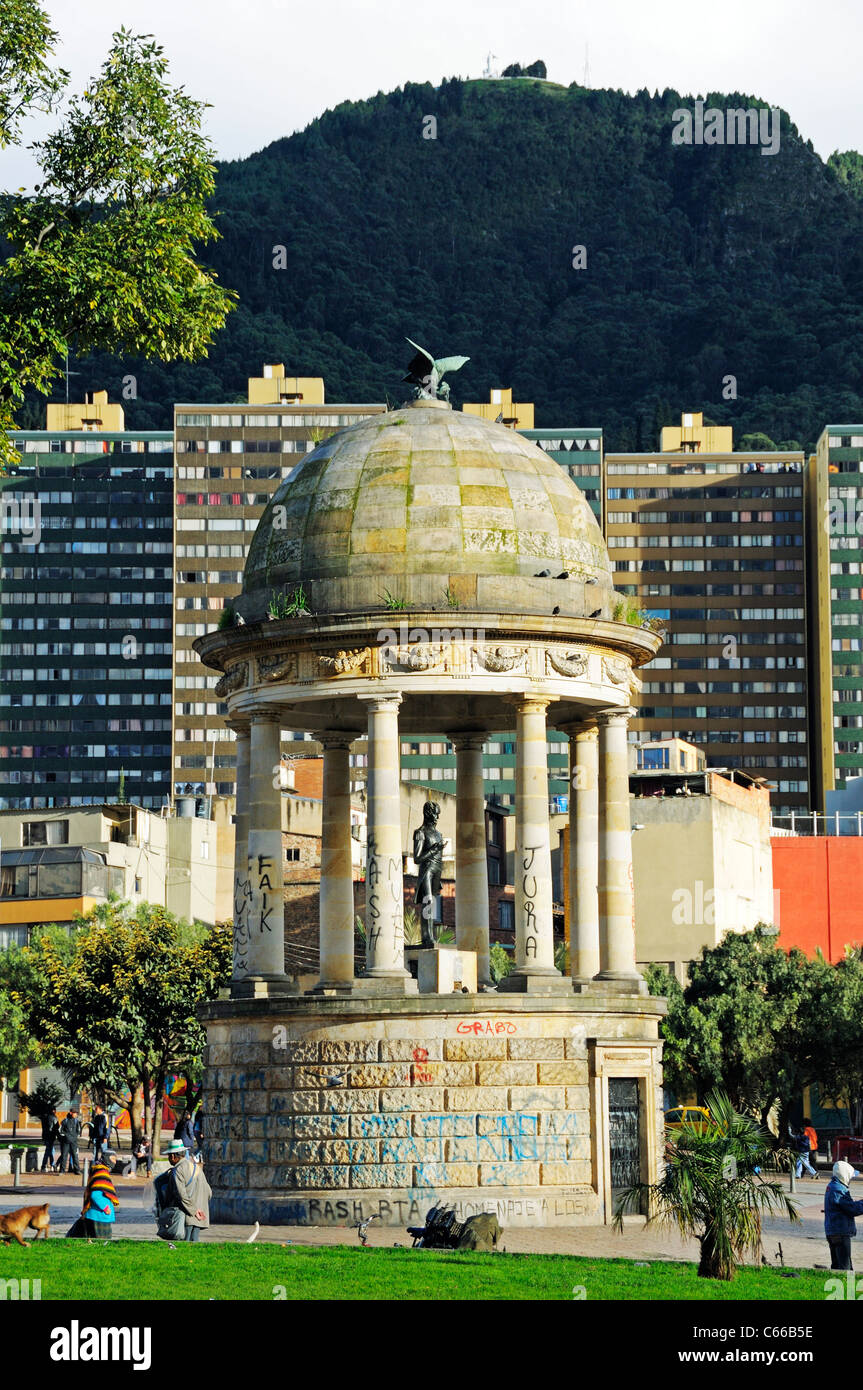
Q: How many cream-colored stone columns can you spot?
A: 8